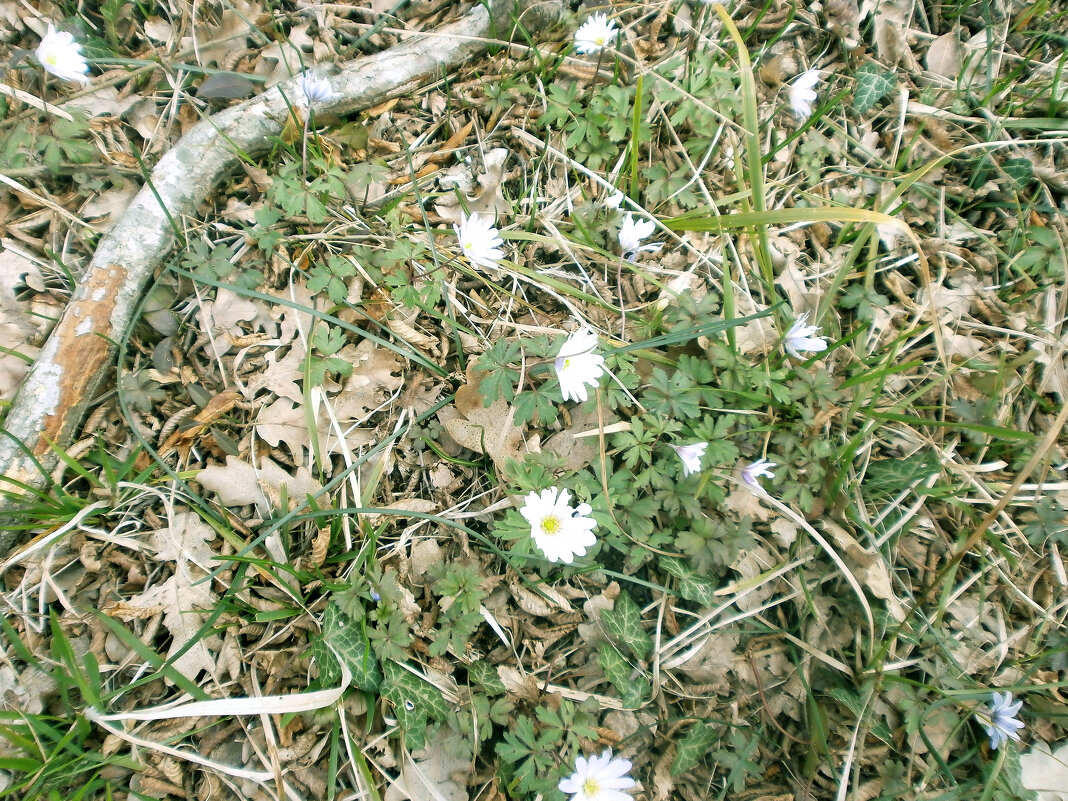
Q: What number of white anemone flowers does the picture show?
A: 13